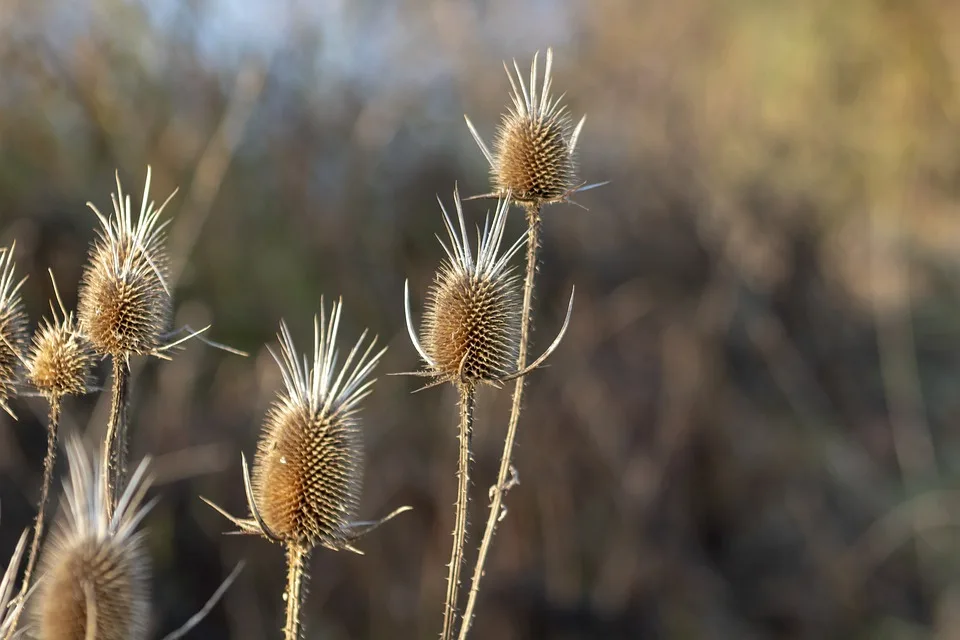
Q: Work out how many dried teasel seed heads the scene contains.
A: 7